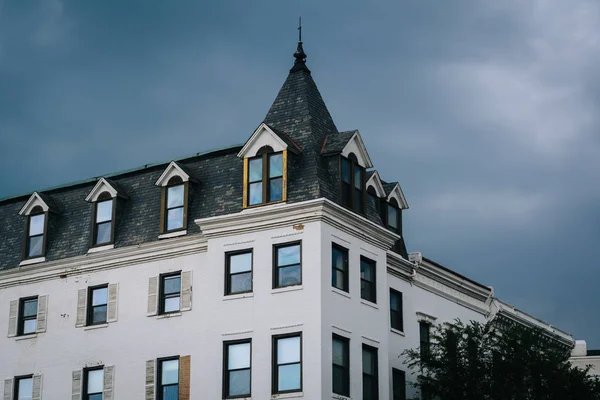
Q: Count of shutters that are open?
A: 11